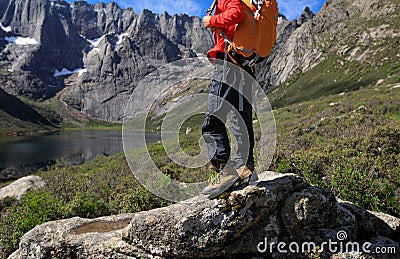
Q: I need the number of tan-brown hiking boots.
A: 2